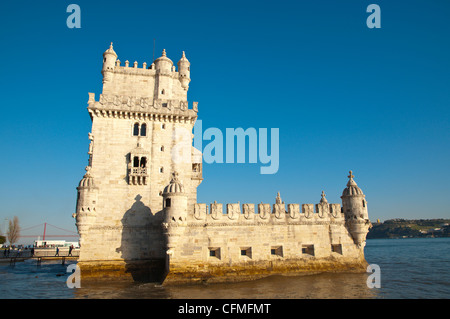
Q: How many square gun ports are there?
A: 5